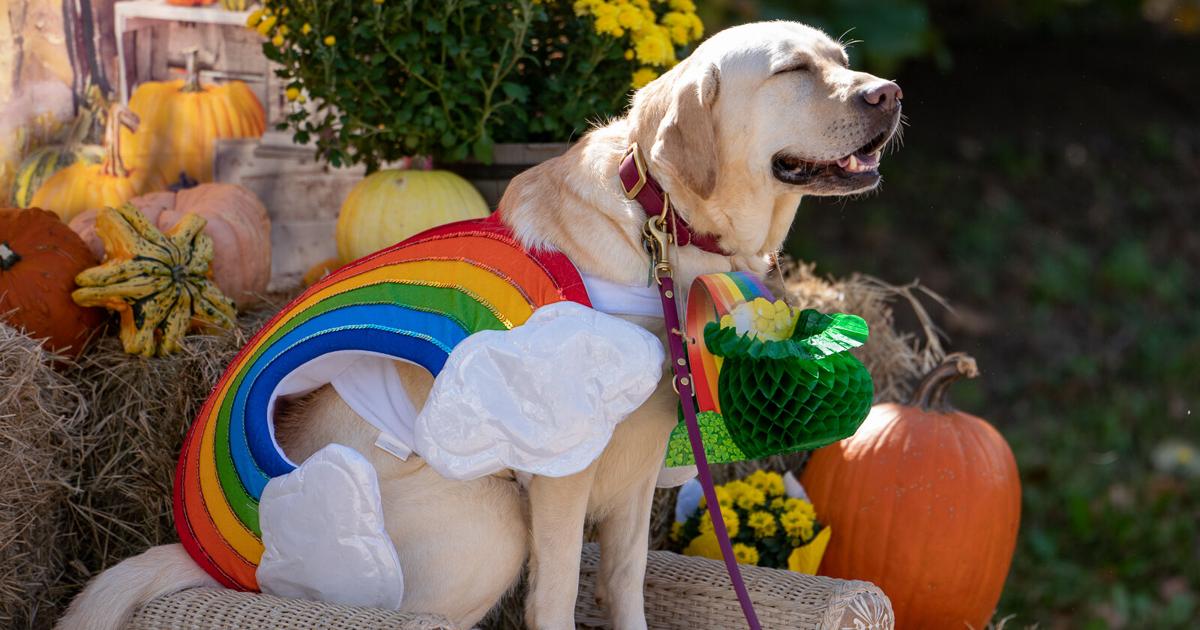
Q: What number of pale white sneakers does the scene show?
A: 0